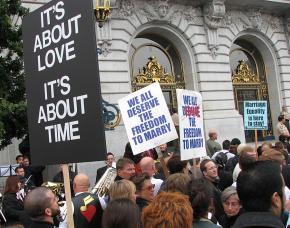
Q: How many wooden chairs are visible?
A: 0